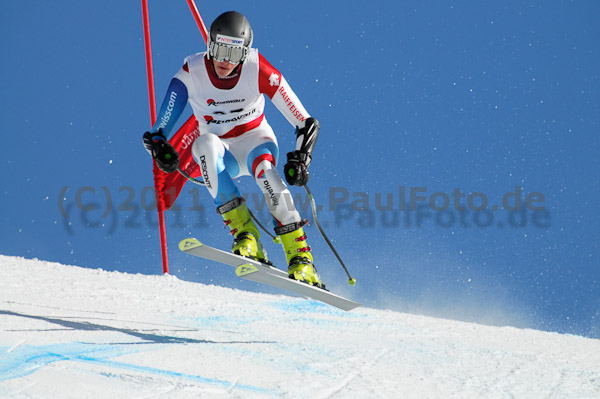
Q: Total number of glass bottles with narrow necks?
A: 0